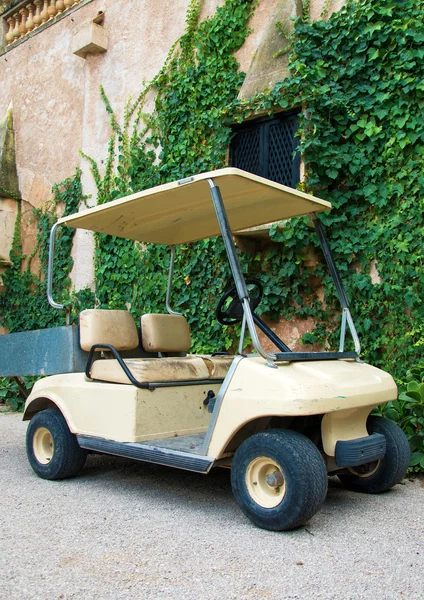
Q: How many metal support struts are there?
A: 4